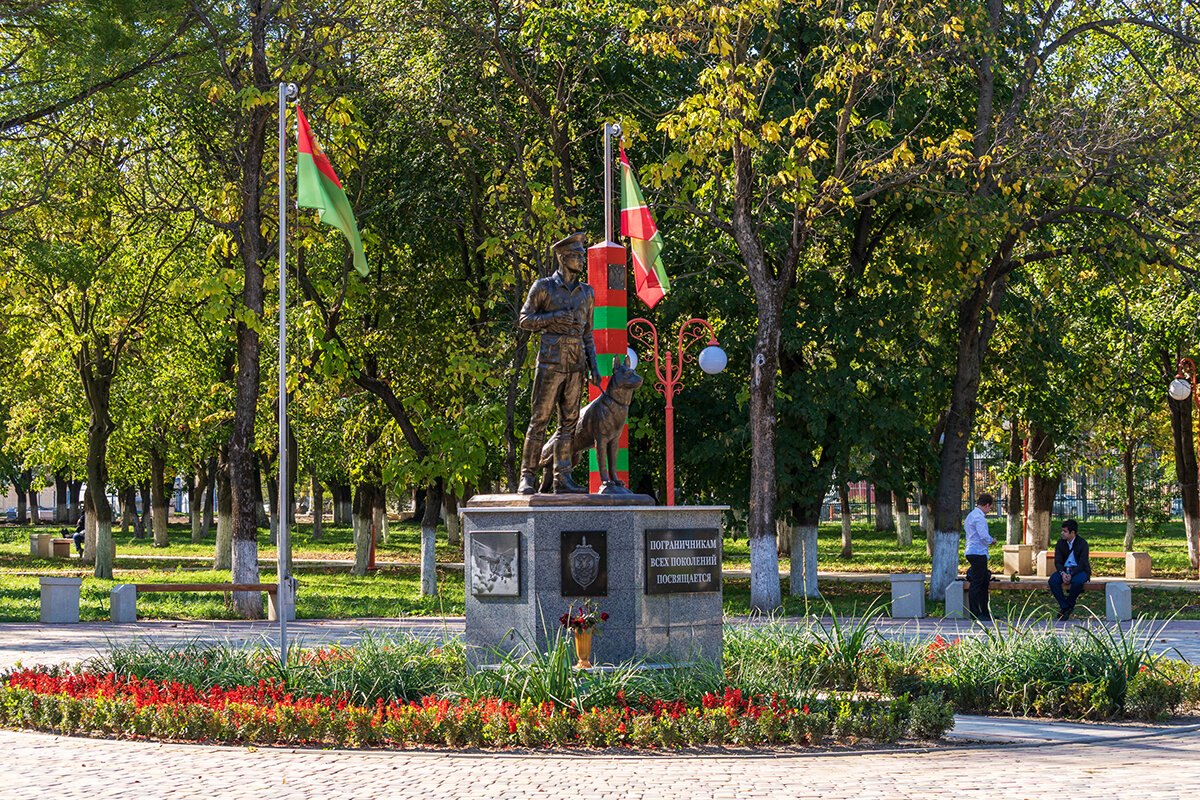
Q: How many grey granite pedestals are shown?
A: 1